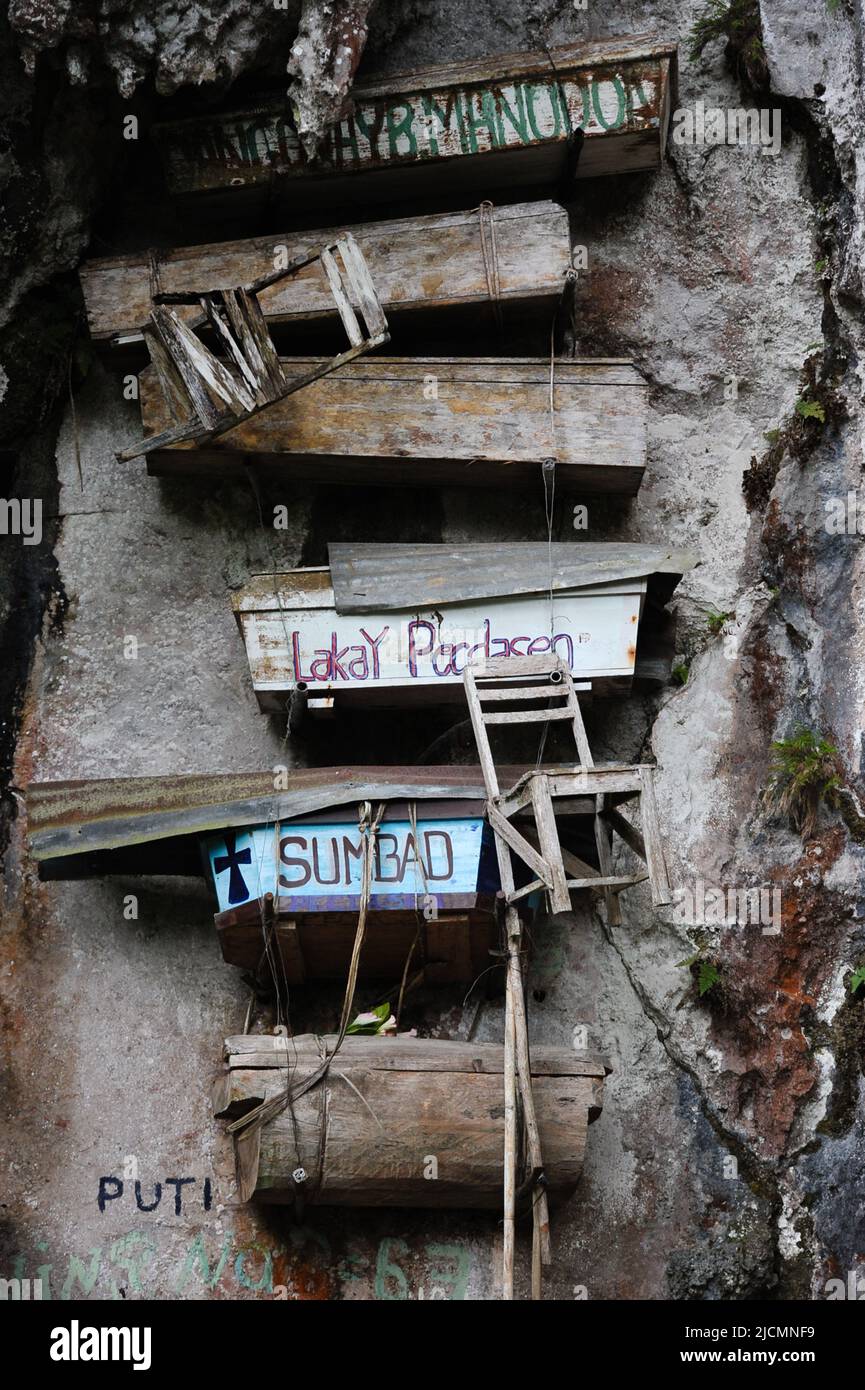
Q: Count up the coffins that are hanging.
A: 6